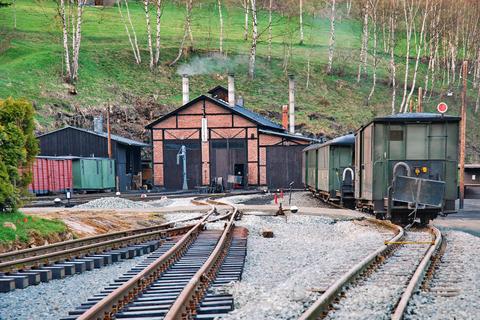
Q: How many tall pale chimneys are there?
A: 3